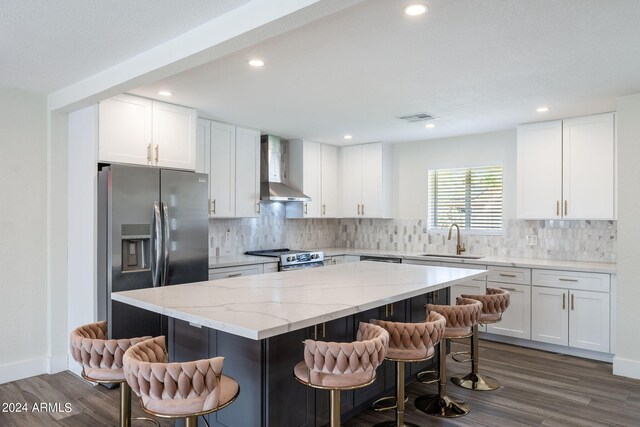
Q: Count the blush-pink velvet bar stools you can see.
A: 6